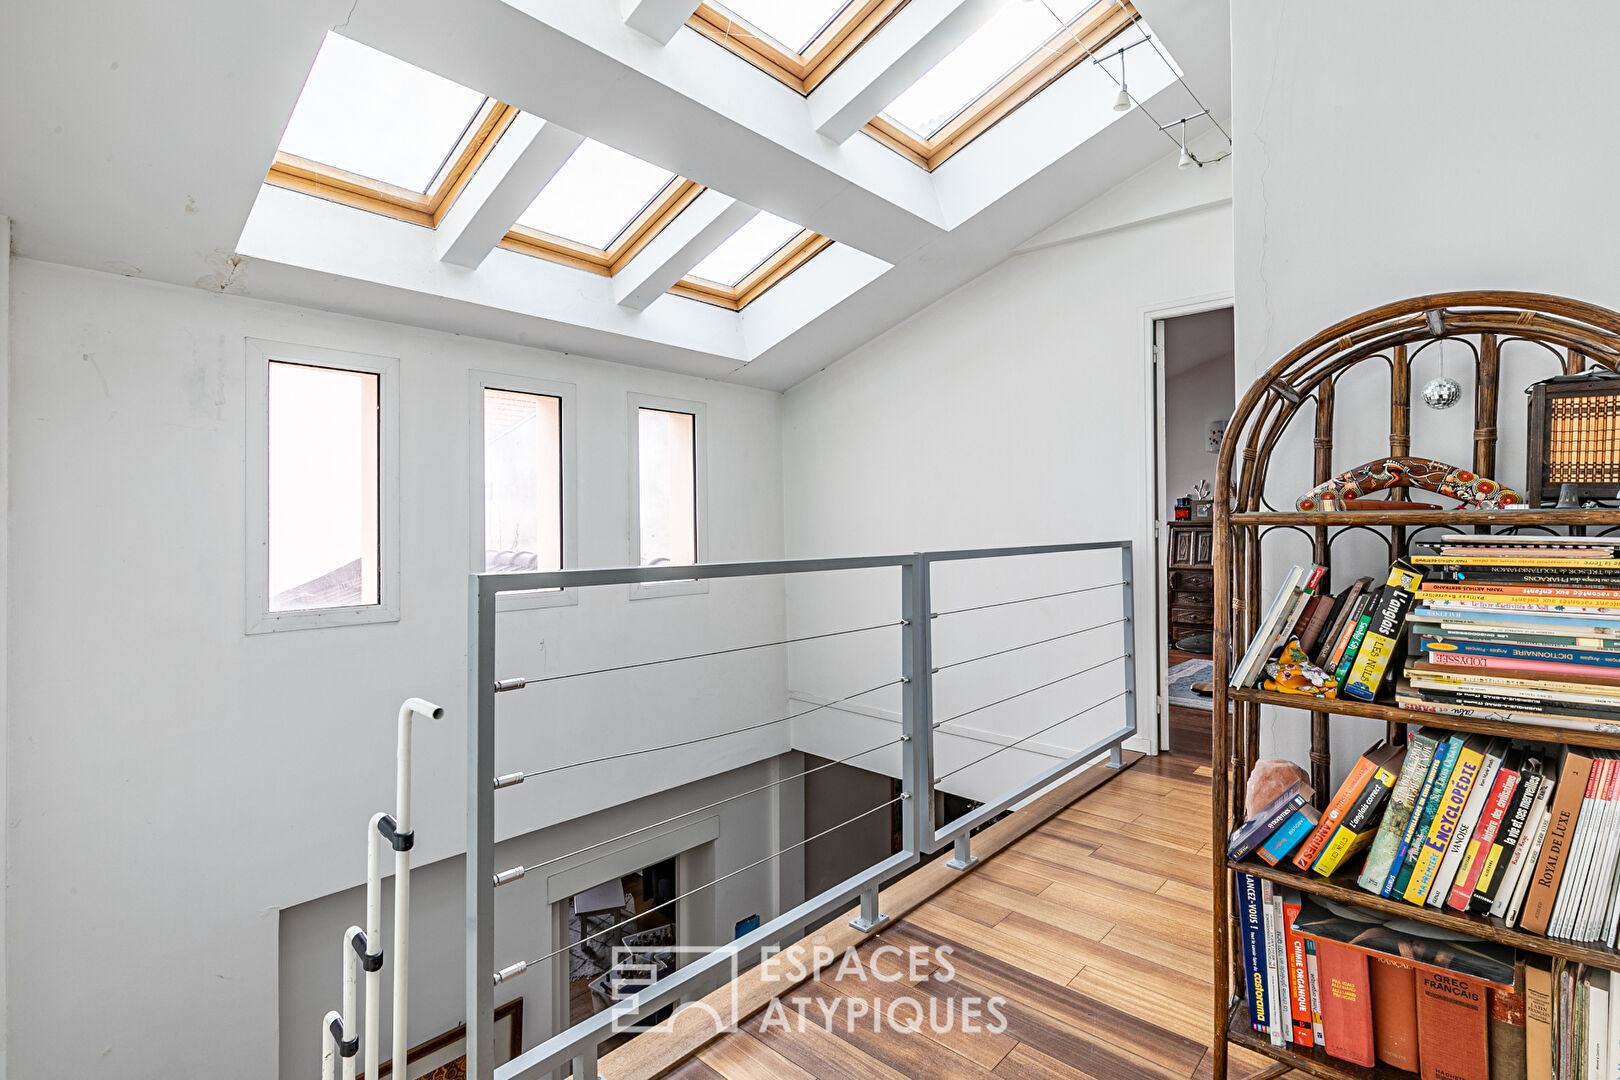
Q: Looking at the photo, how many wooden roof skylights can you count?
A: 5